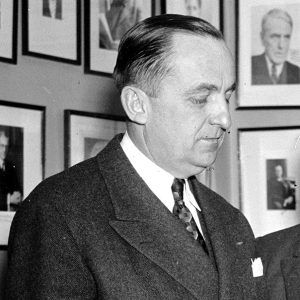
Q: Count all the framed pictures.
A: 8